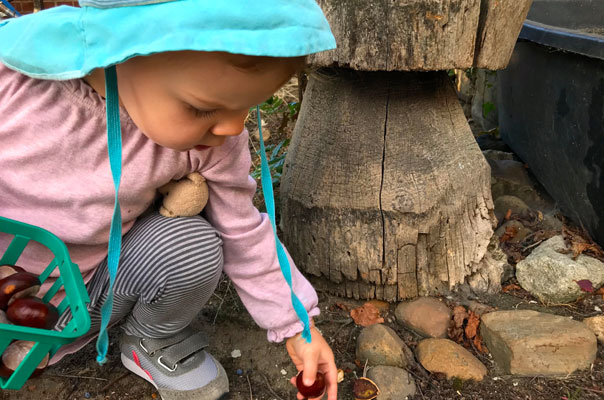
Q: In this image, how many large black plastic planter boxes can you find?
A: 1